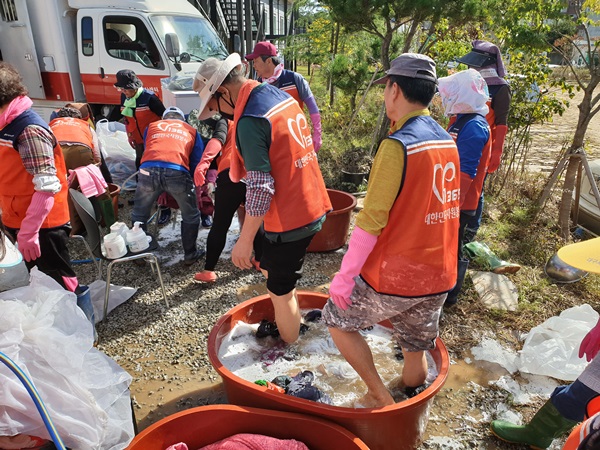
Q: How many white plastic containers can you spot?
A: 3